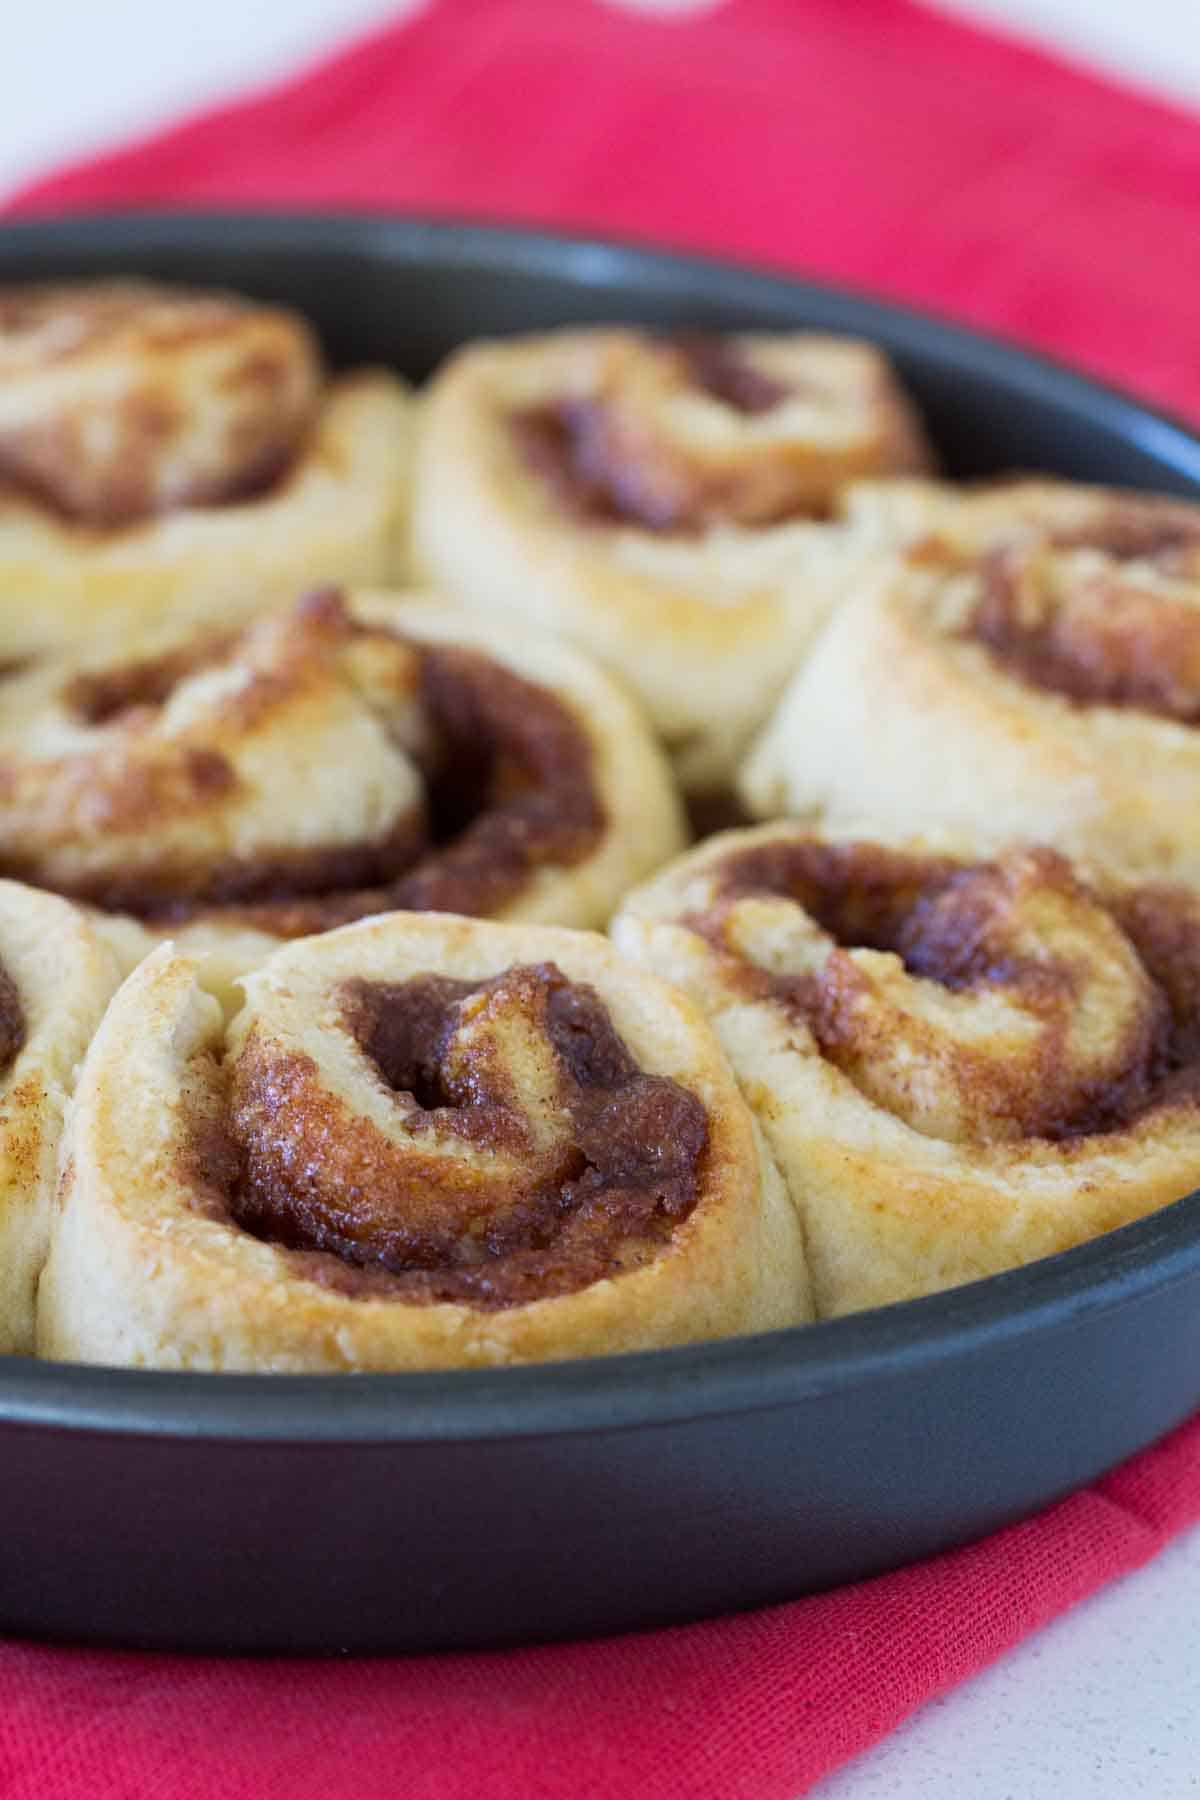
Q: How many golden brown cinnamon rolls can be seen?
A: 7